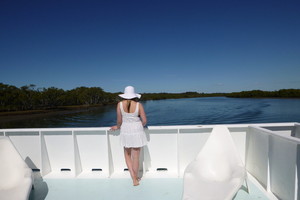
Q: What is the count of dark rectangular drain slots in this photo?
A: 5